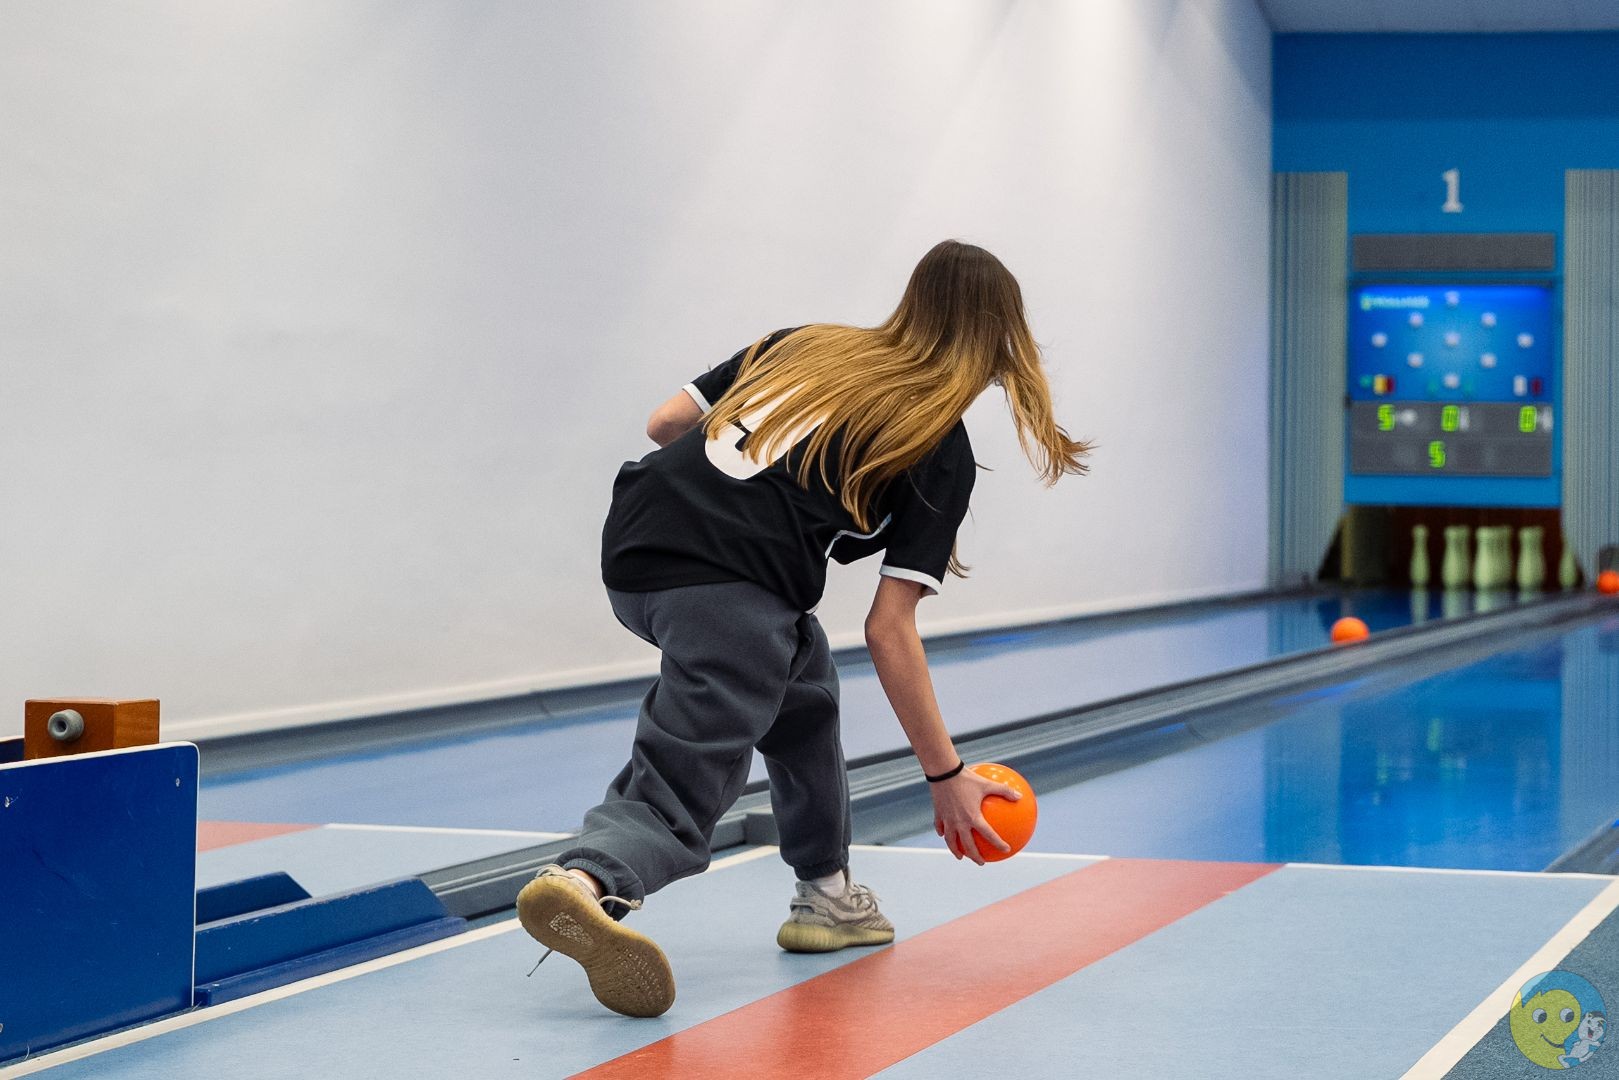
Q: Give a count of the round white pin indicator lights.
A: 9